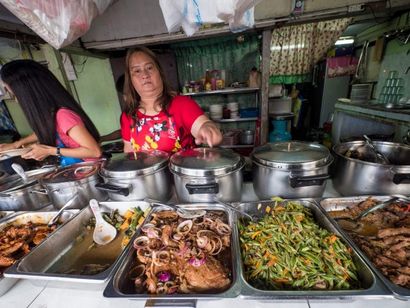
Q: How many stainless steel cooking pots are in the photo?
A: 6